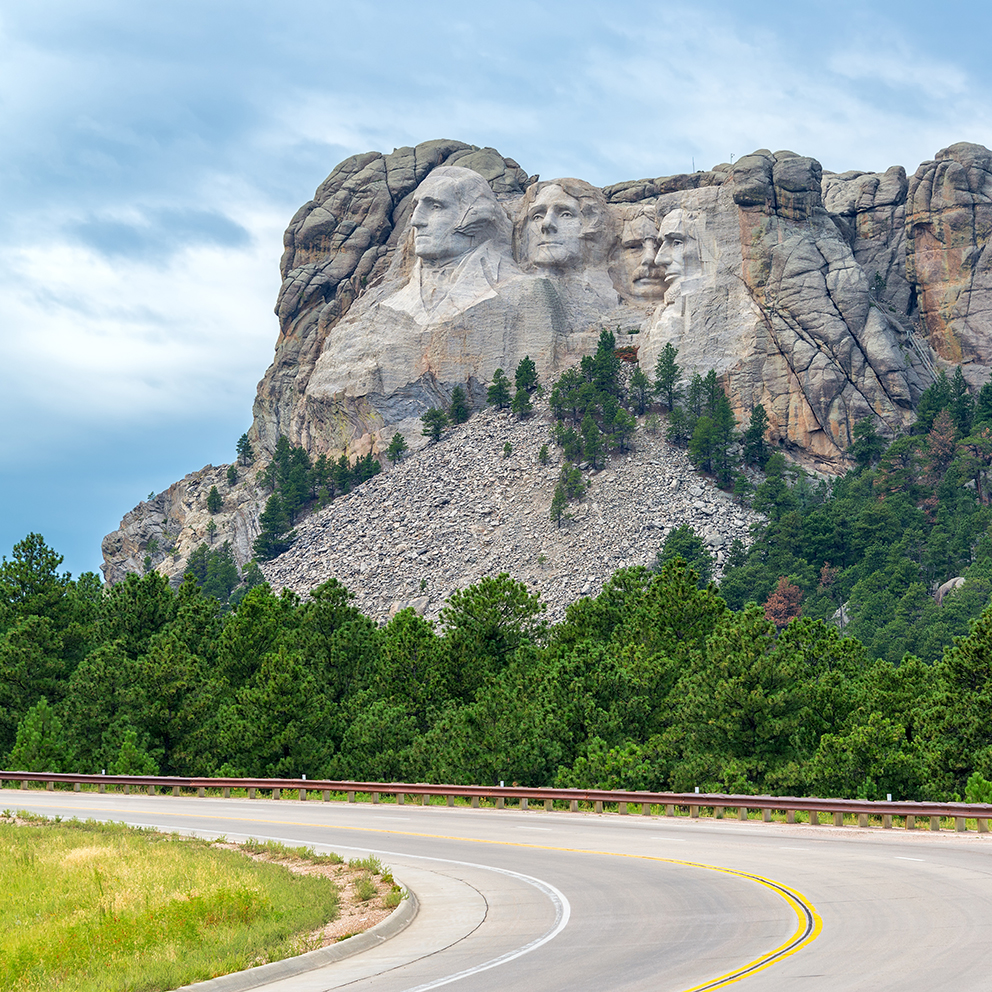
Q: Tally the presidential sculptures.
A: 4